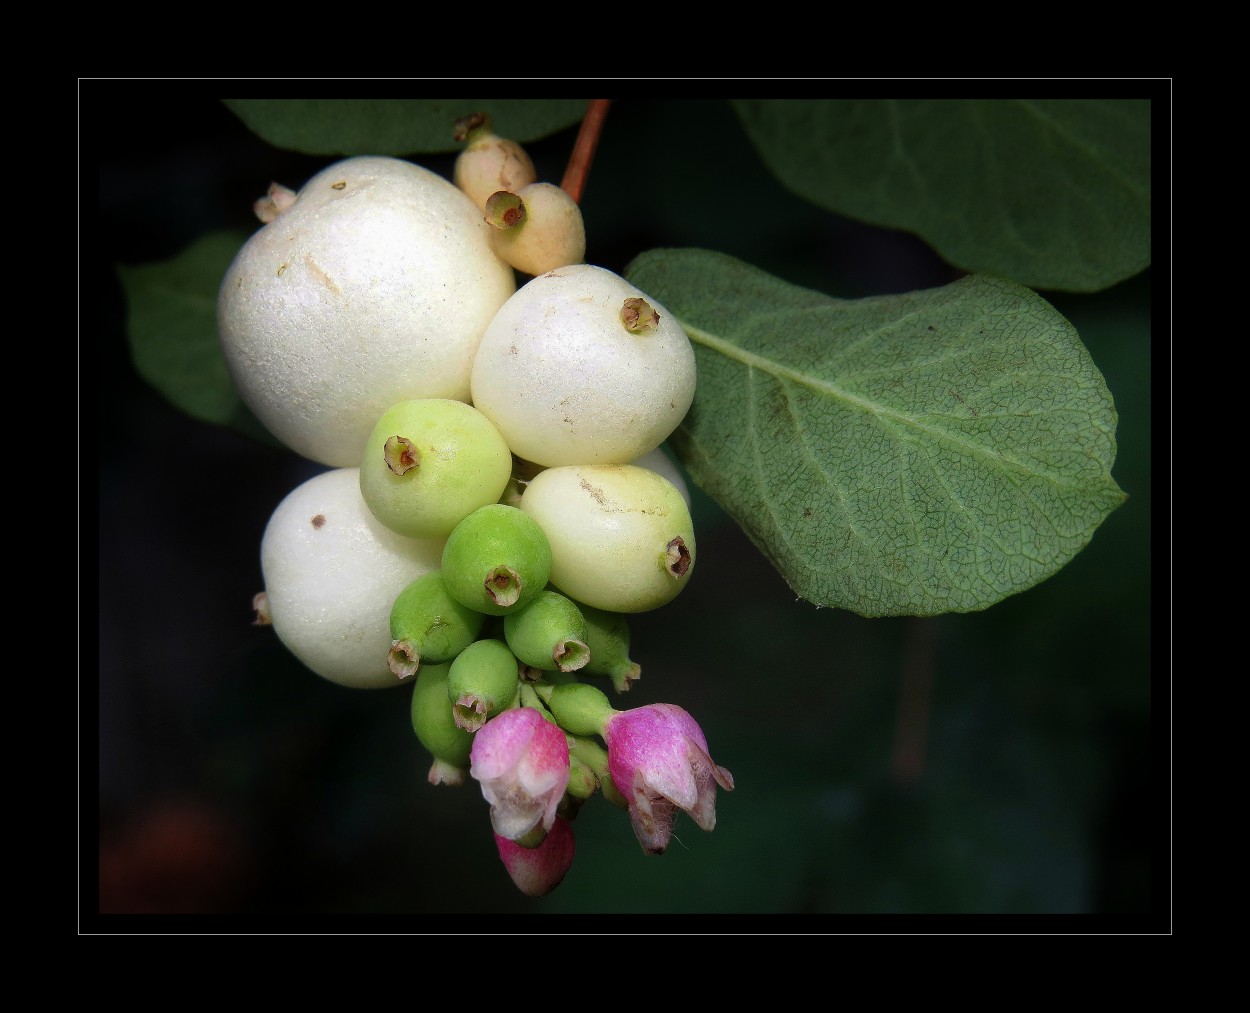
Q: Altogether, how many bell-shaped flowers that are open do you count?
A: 2